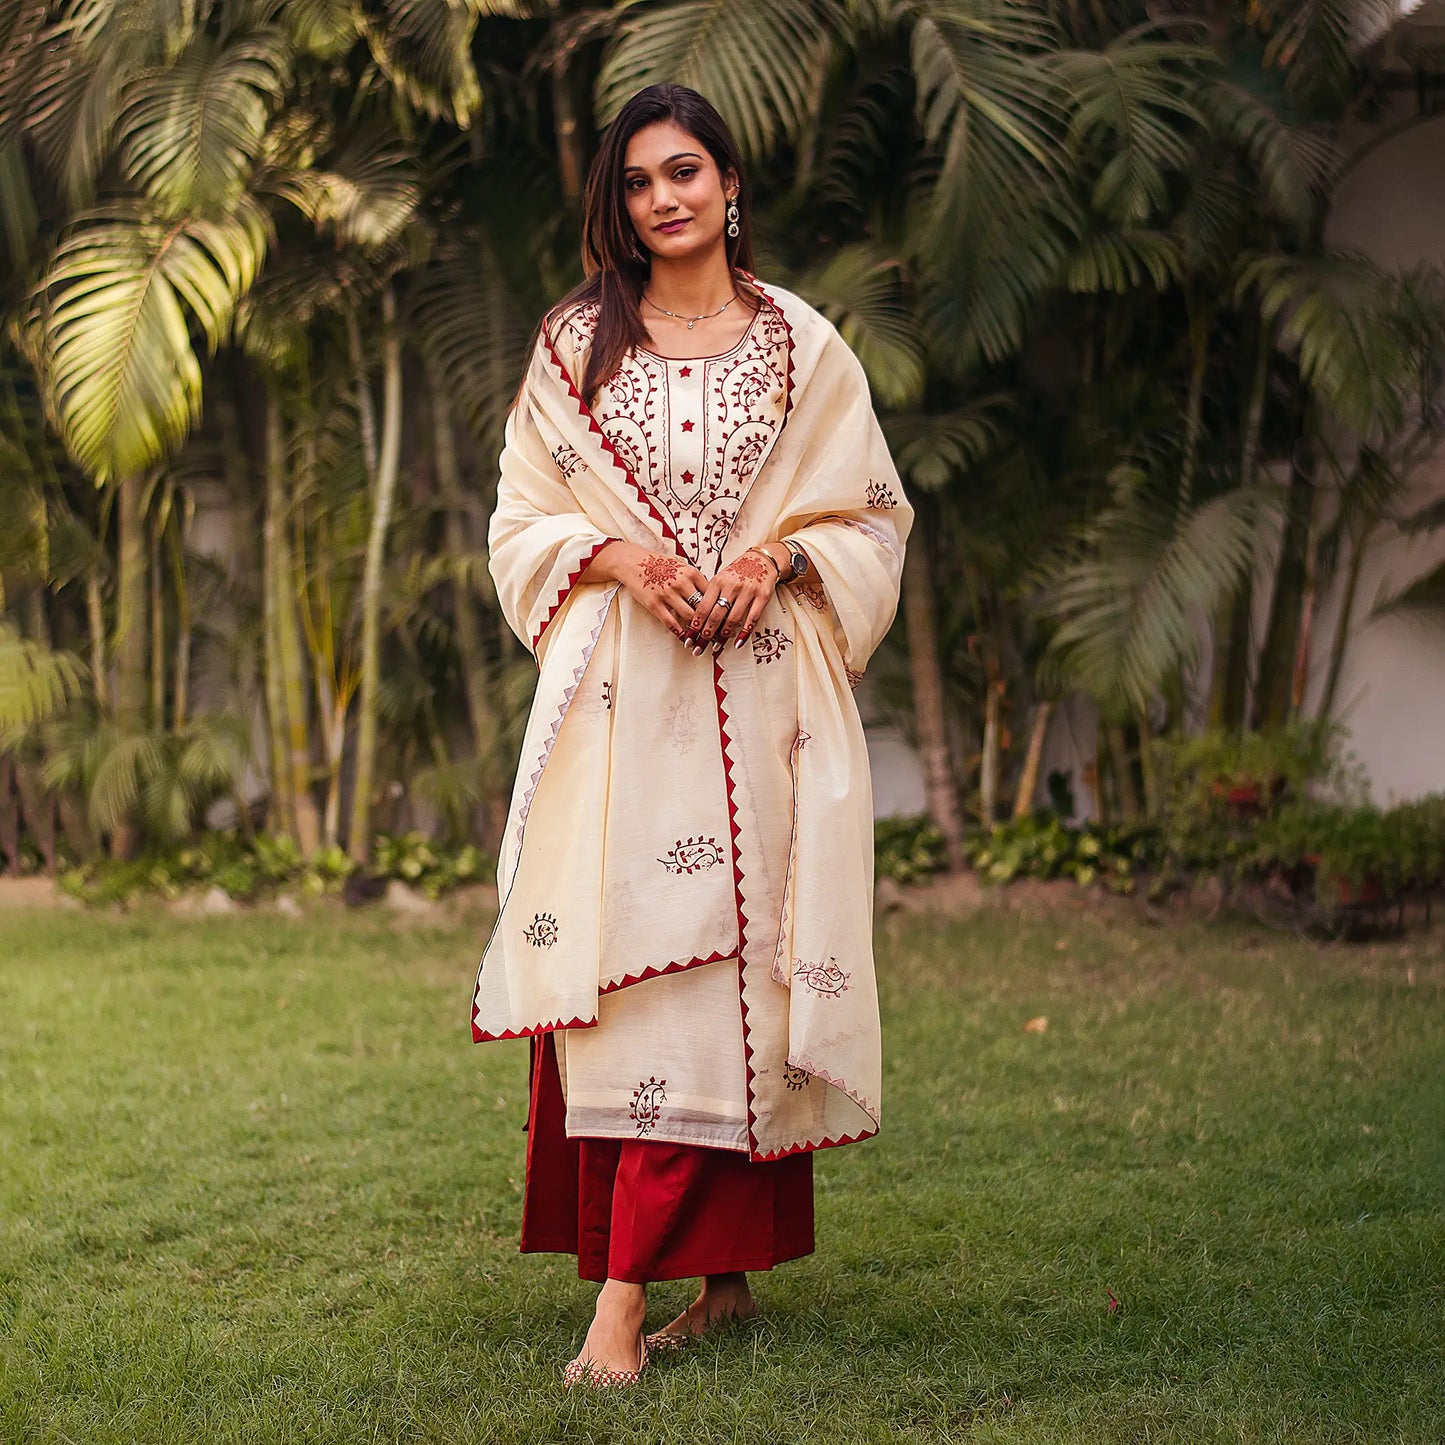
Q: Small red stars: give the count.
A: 3